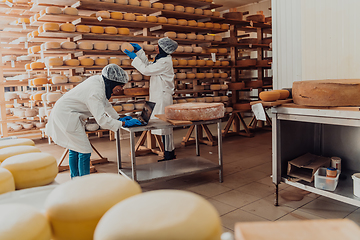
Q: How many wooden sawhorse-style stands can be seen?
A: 5